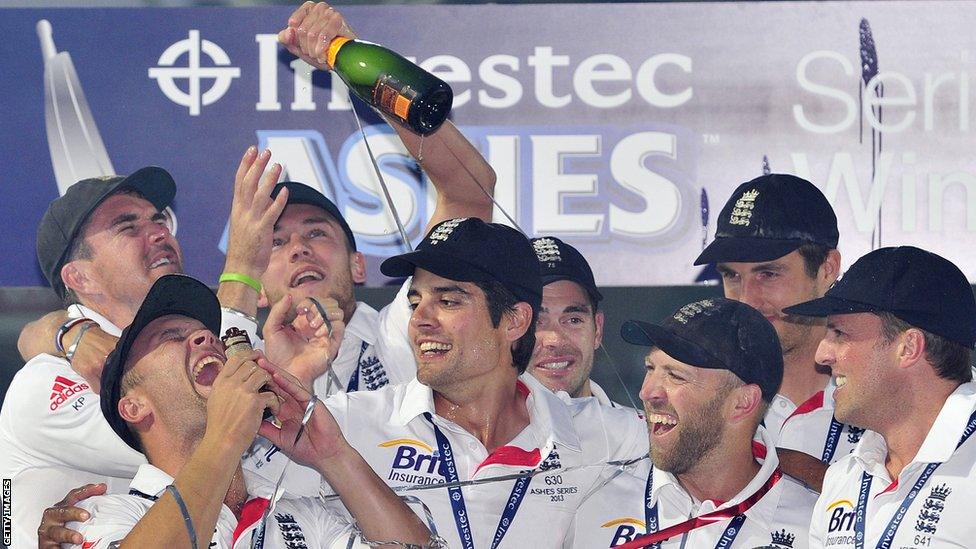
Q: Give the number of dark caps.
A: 8